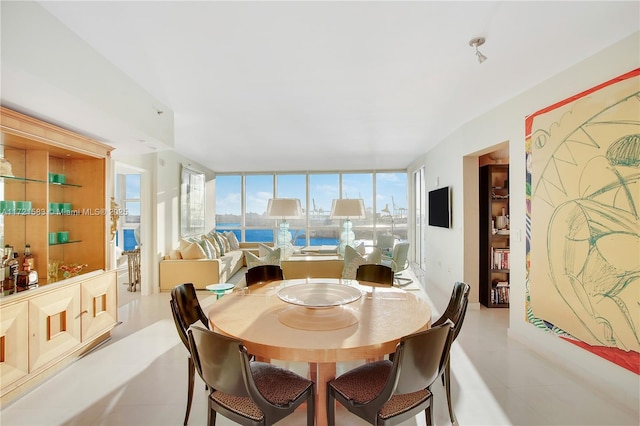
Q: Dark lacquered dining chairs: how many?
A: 6